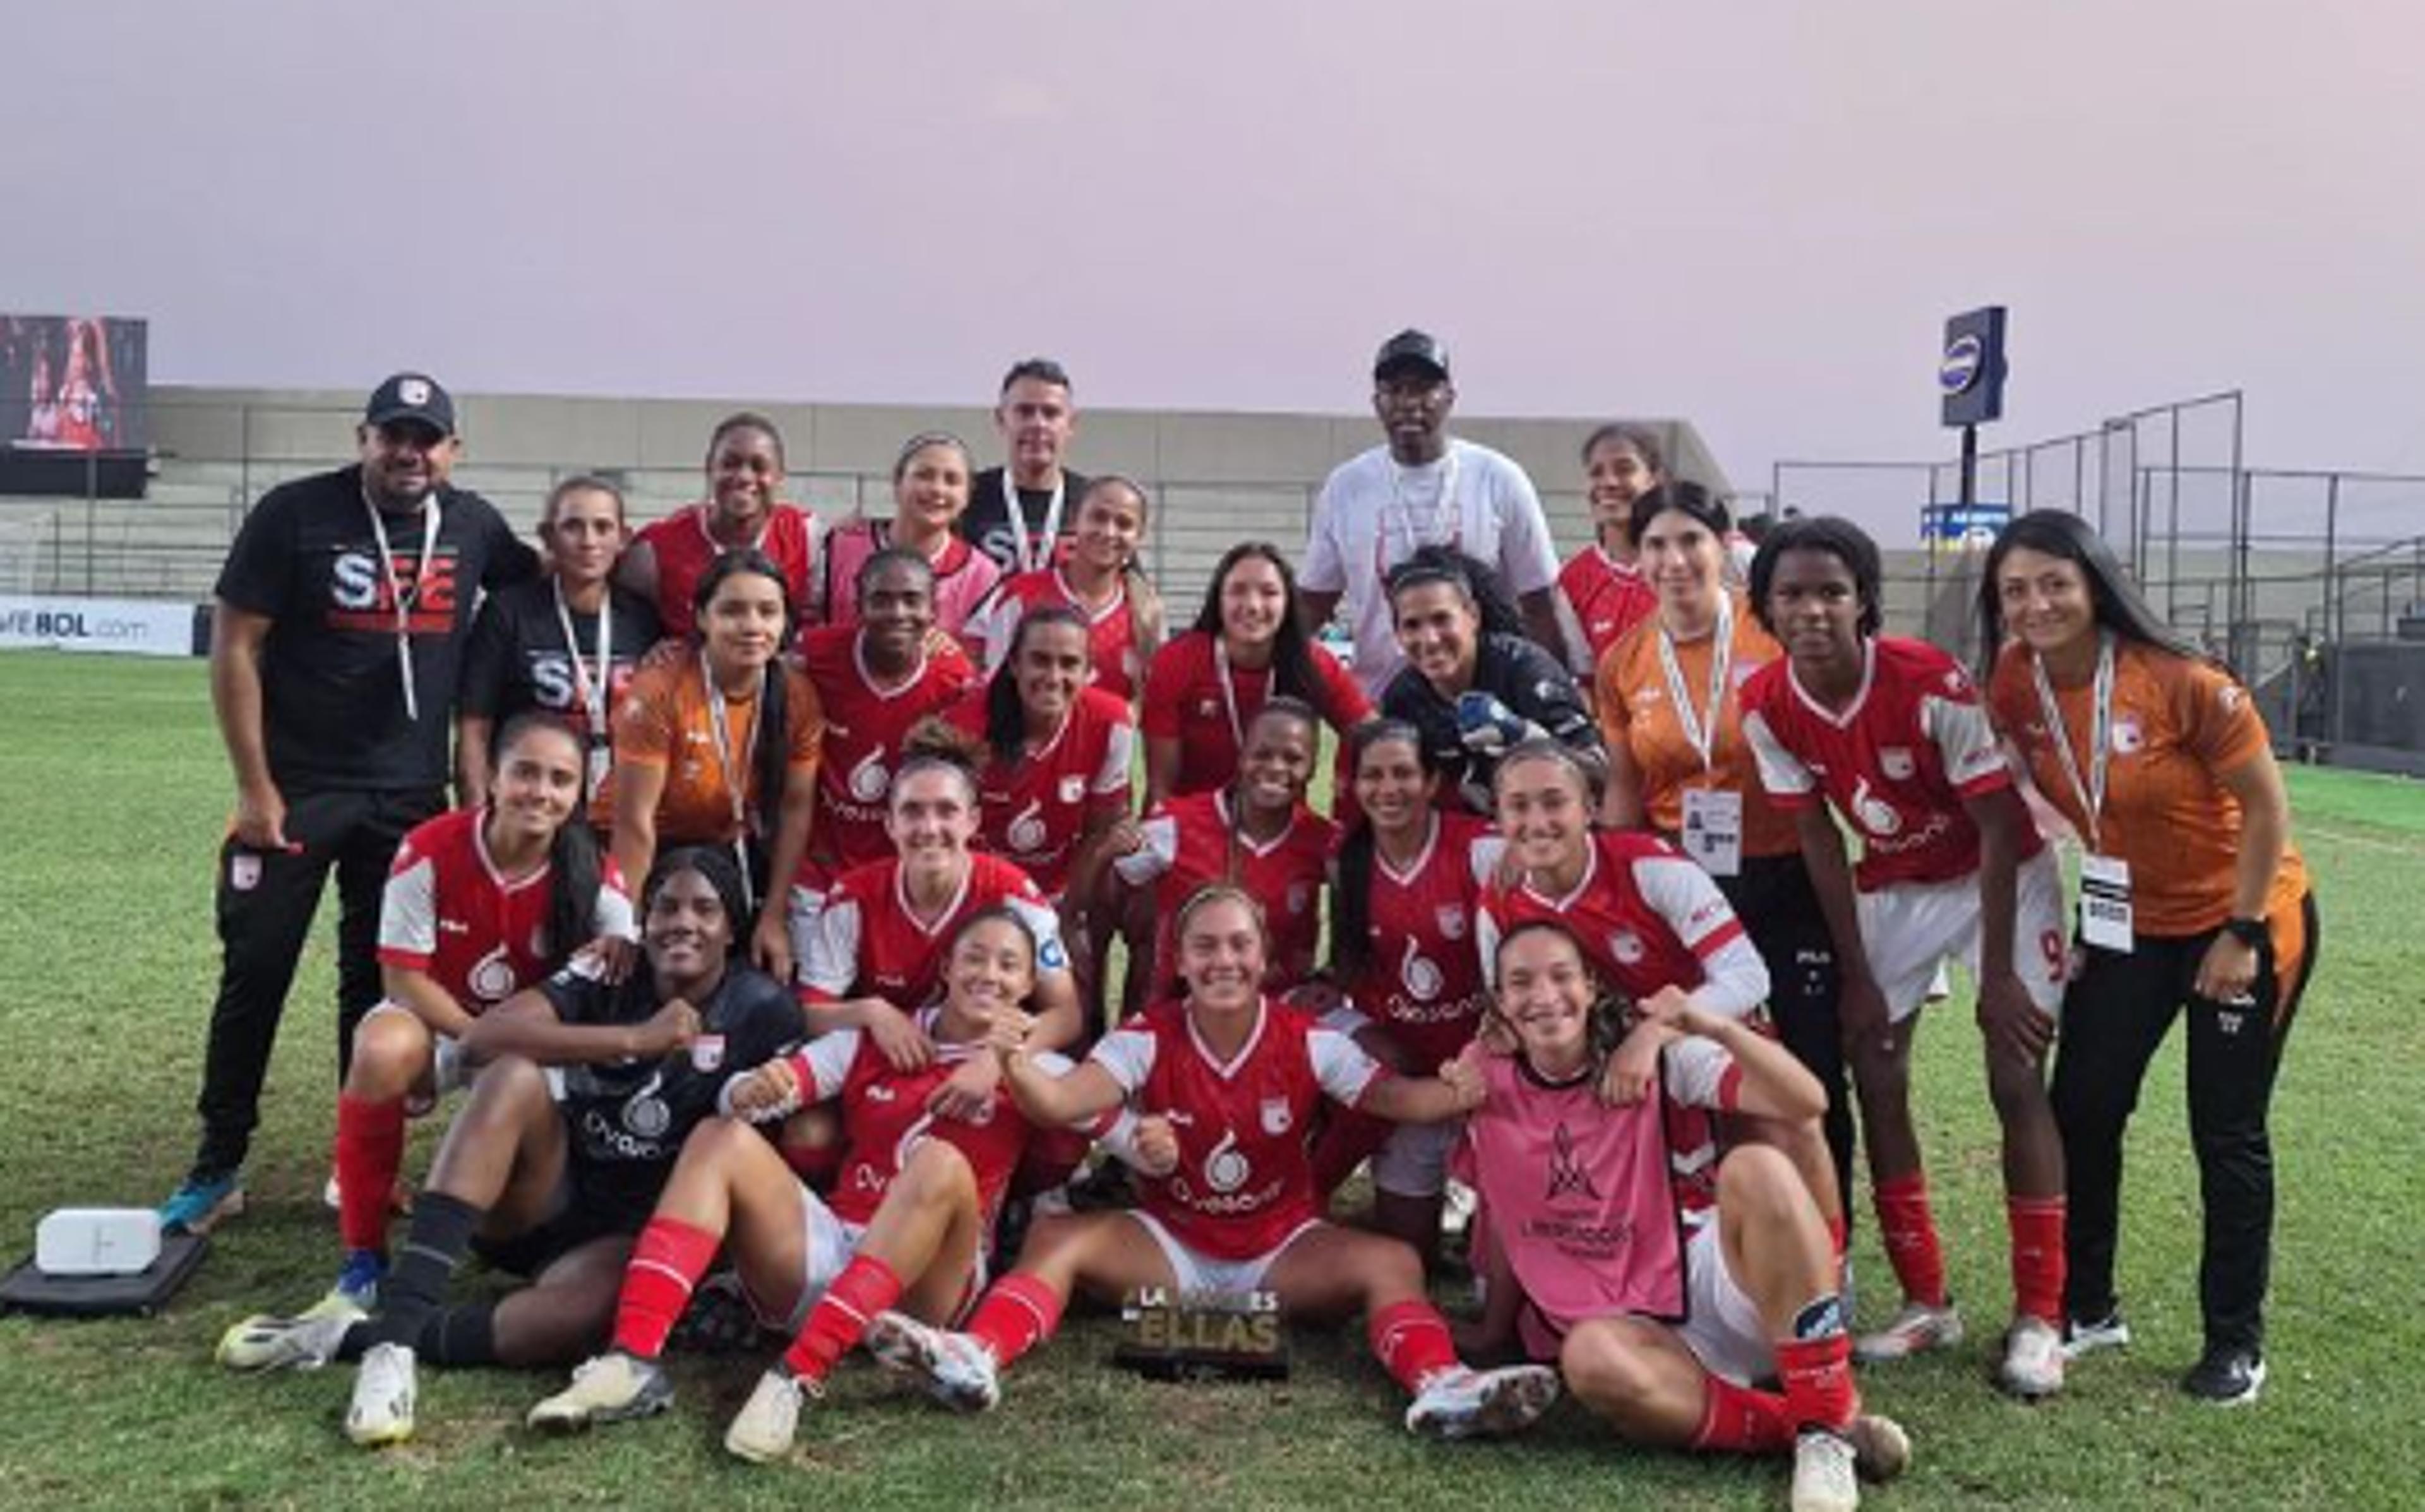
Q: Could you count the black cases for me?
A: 1